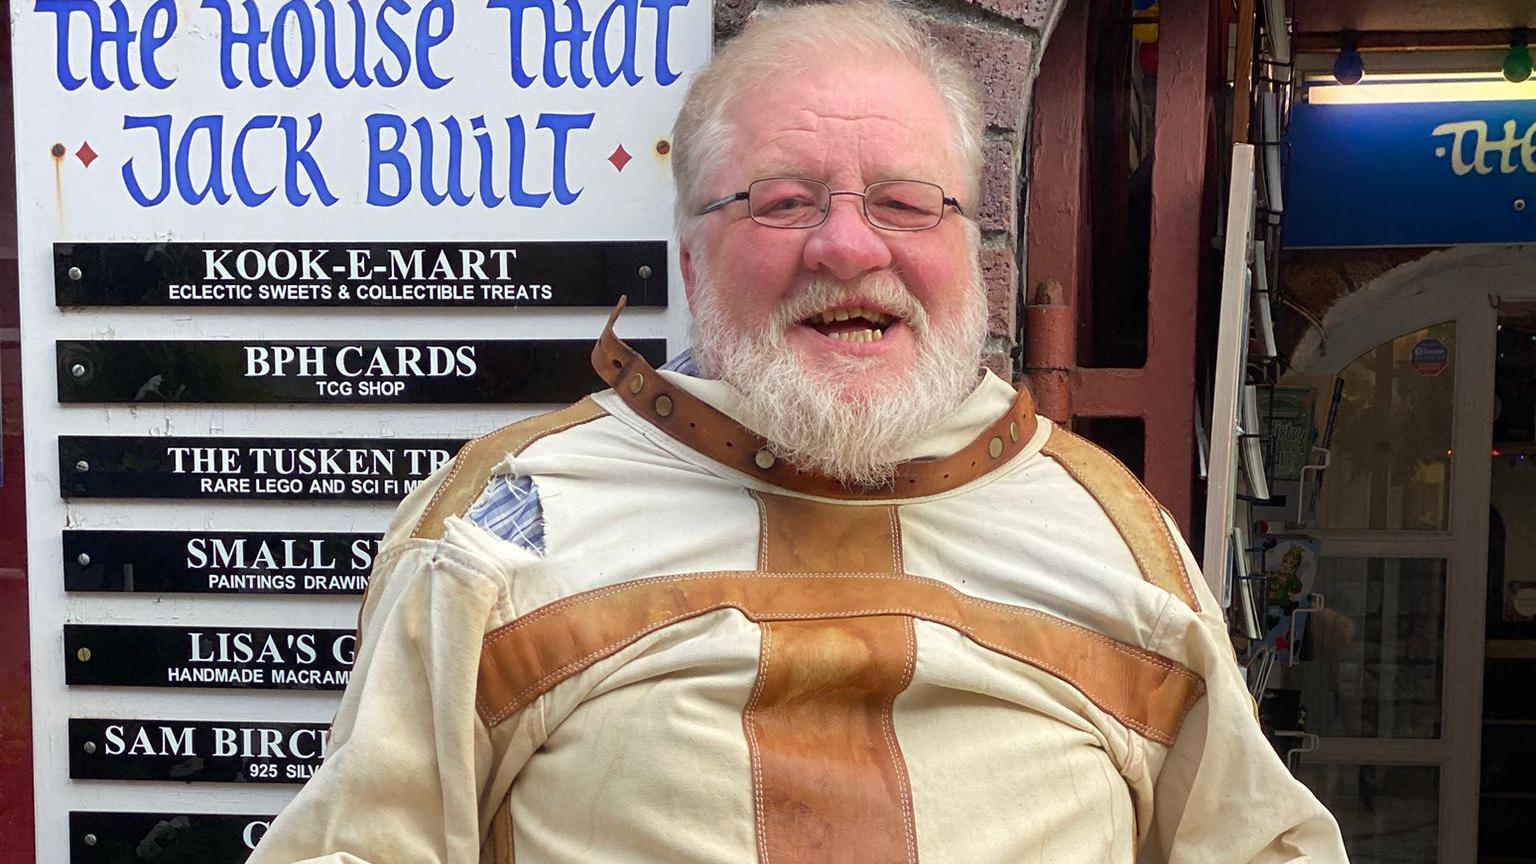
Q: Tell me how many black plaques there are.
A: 7